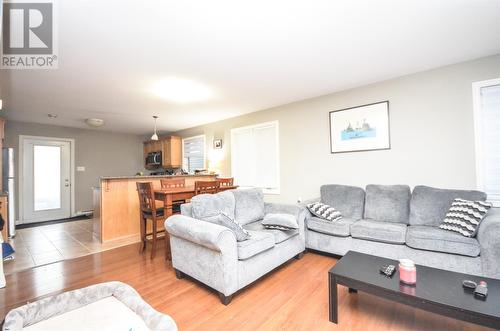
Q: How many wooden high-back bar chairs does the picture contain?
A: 4